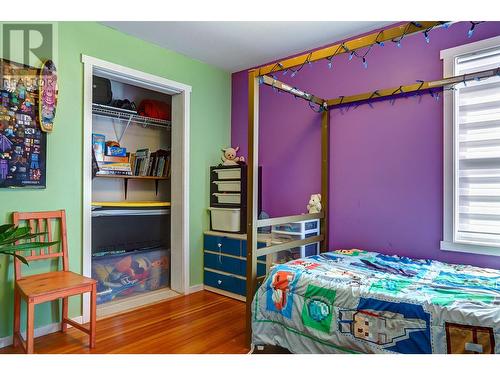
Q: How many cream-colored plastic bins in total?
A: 4